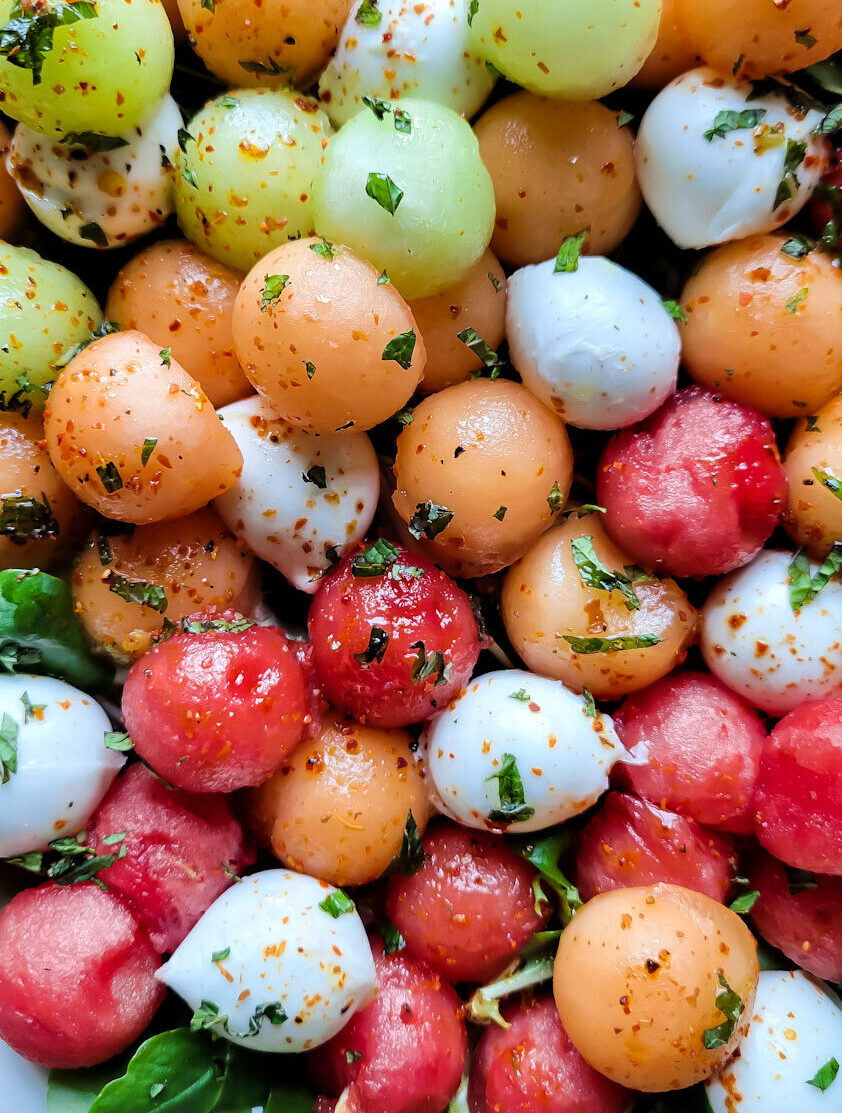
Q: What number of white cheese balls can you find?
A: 10